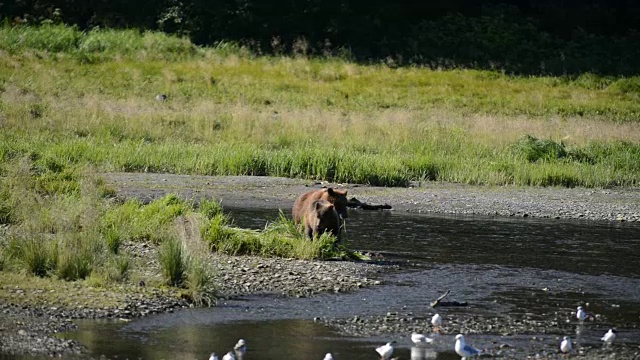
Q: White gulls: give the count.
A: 11